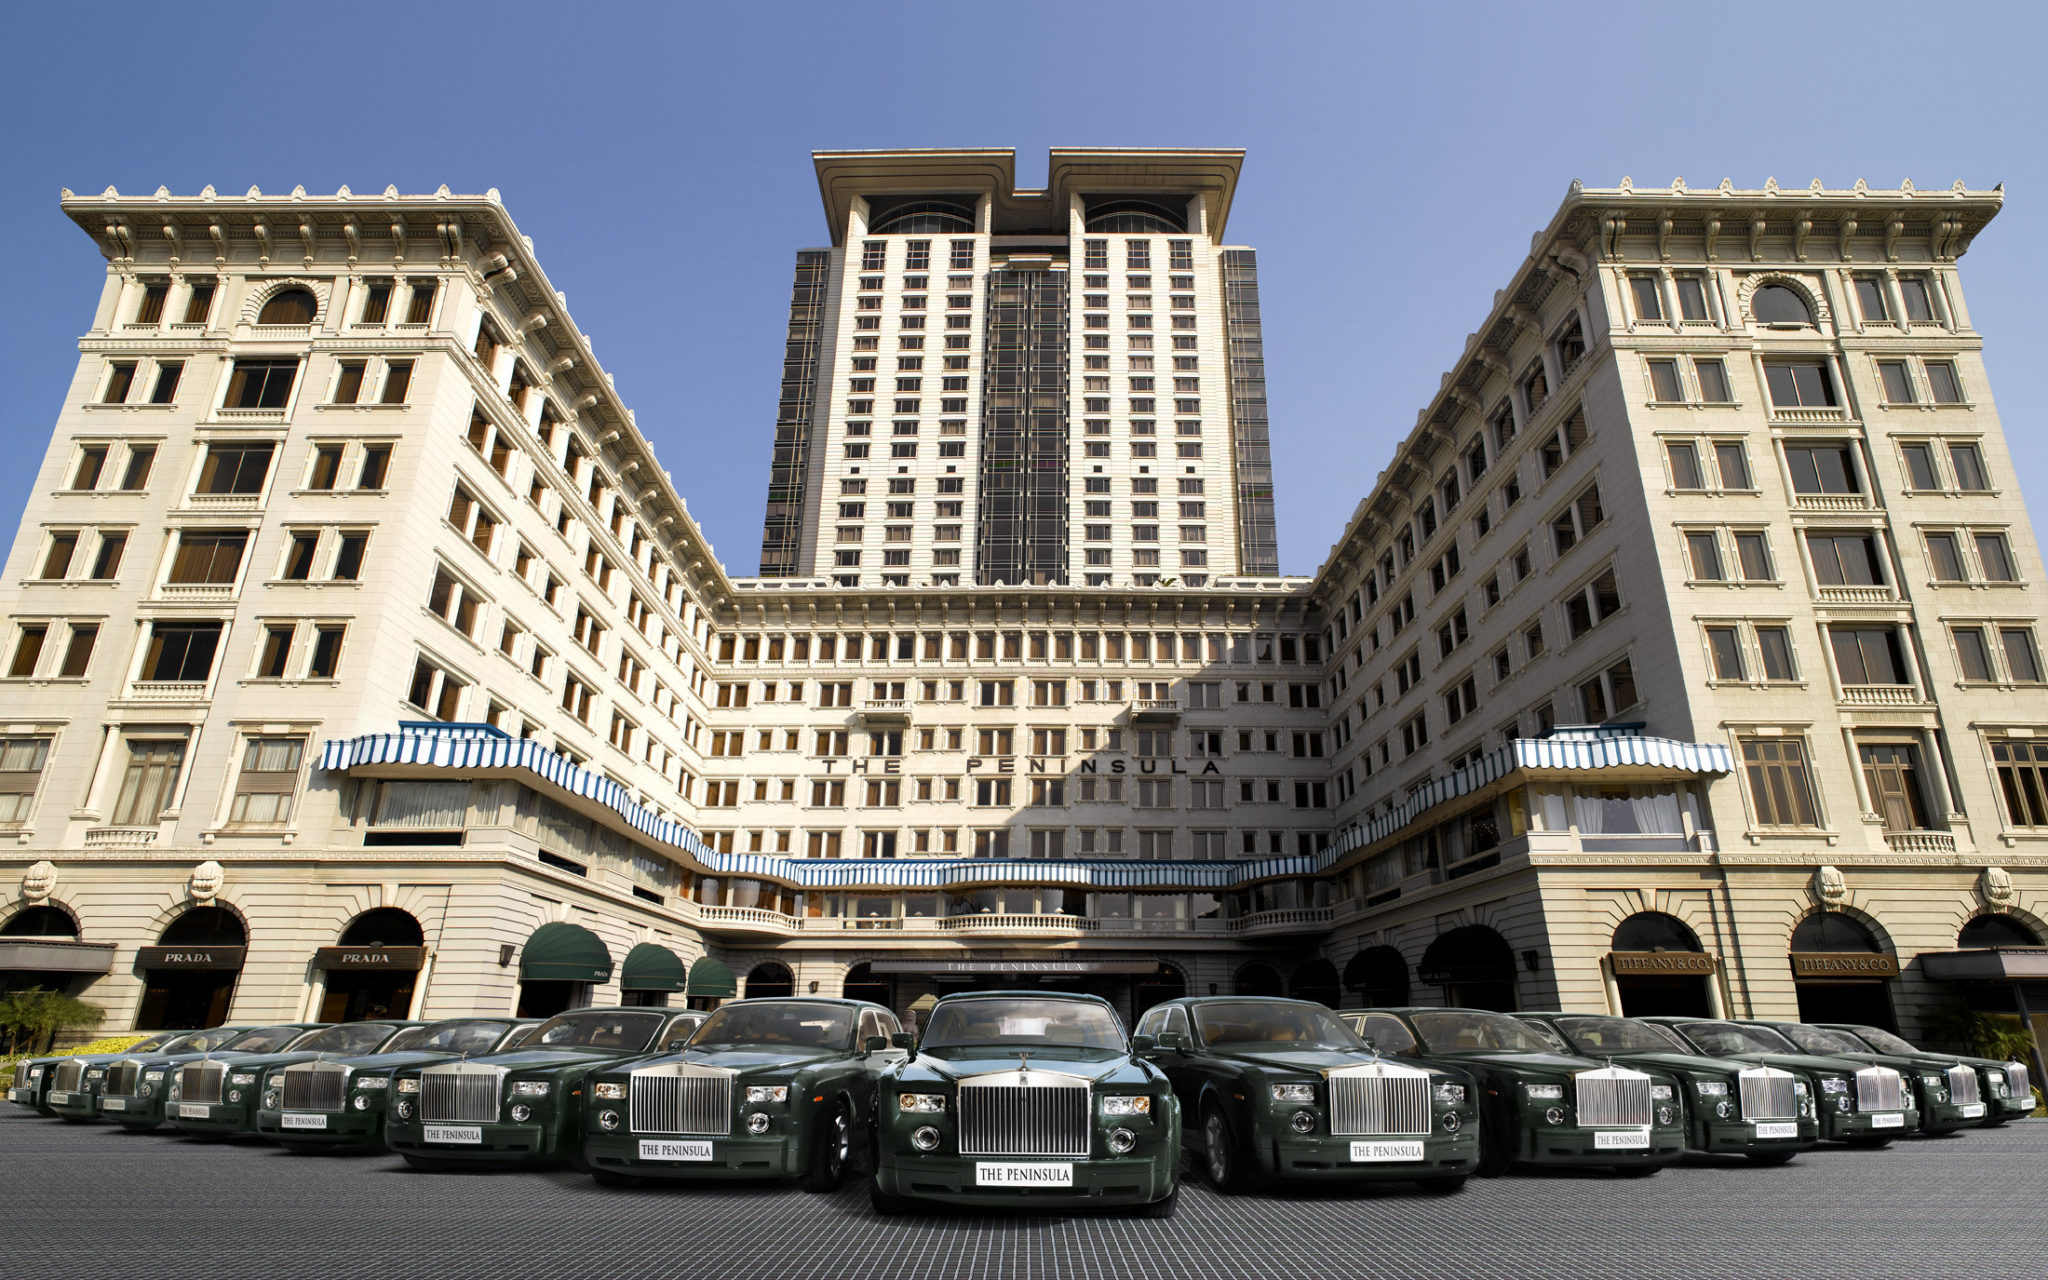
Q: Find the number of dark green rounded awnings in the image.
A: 3